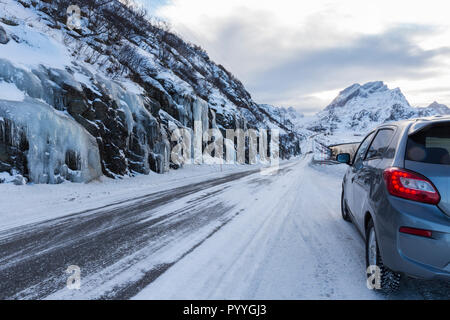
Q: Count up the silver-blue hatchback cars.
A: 1